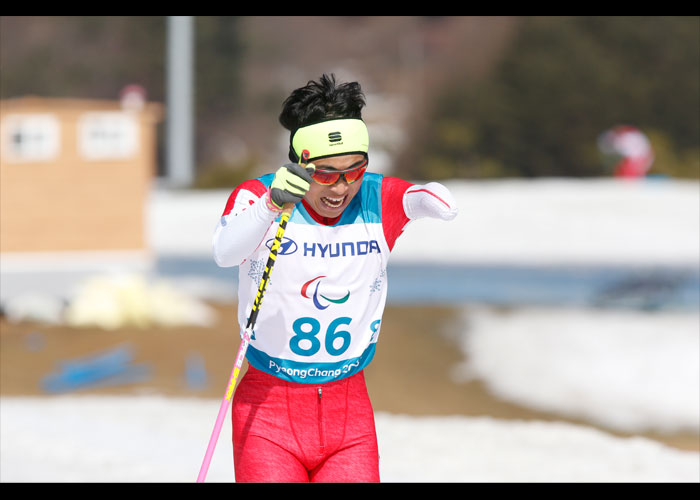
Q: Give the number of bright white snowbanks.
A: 3